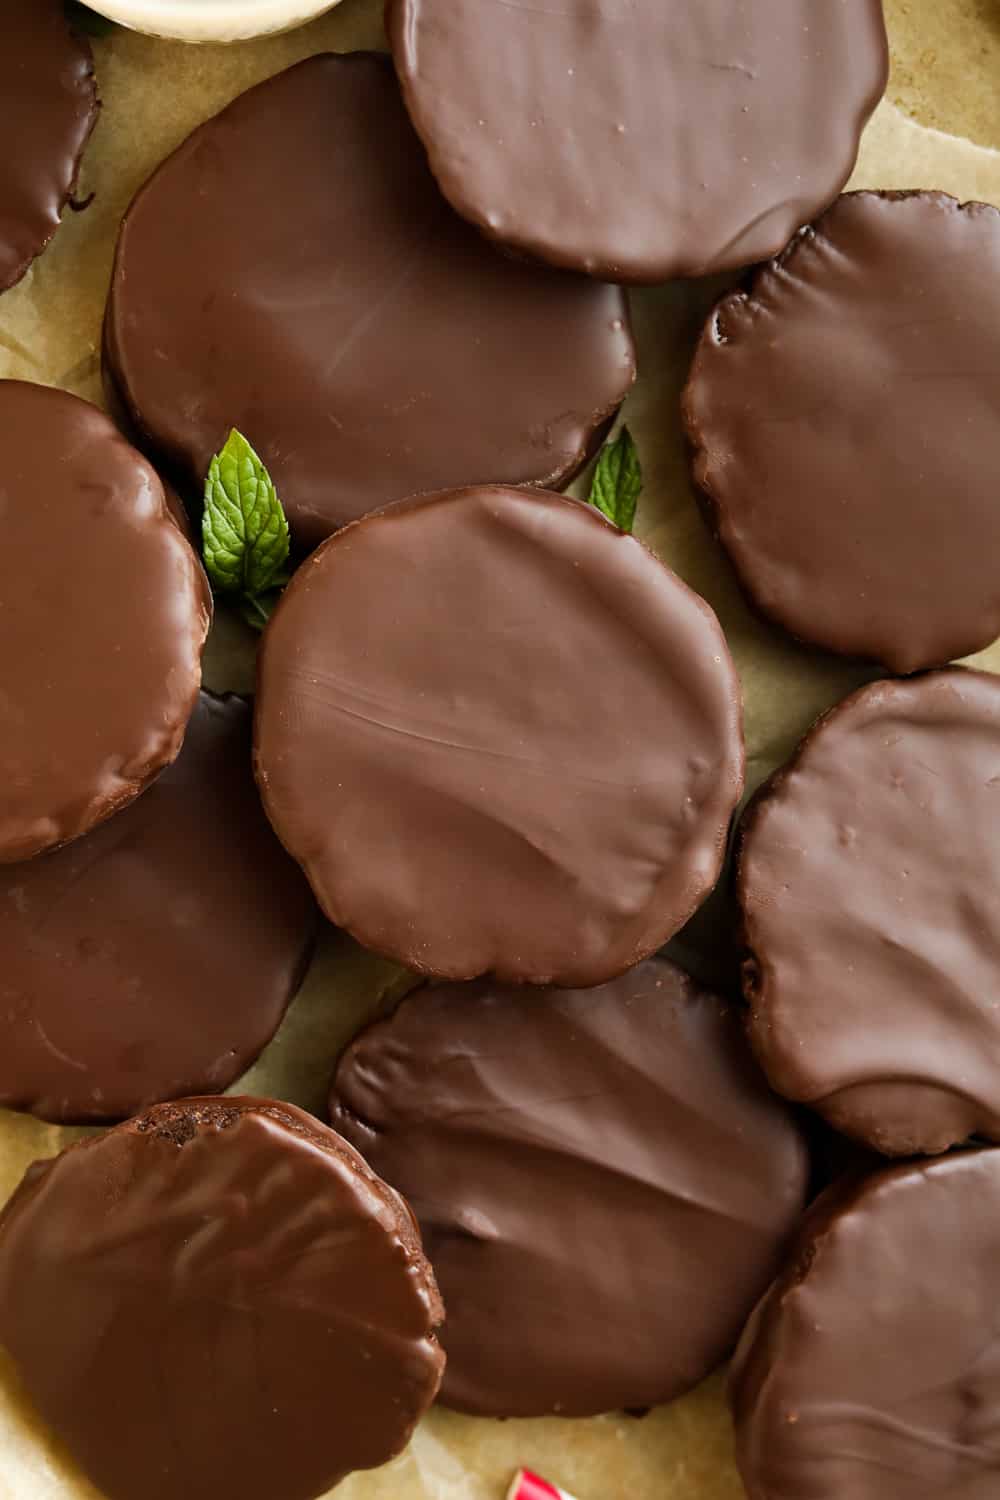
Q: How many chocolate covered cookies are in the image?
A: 11